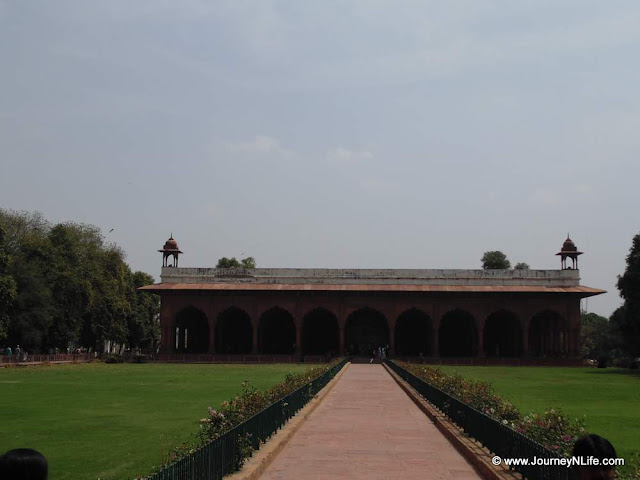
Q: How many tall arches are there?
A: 9